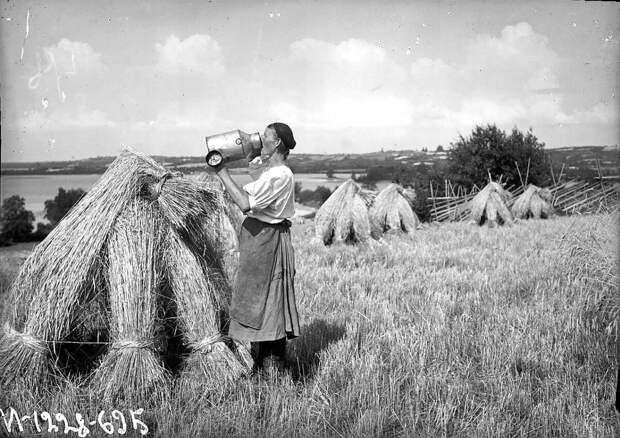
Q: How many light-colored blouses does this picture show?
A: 1